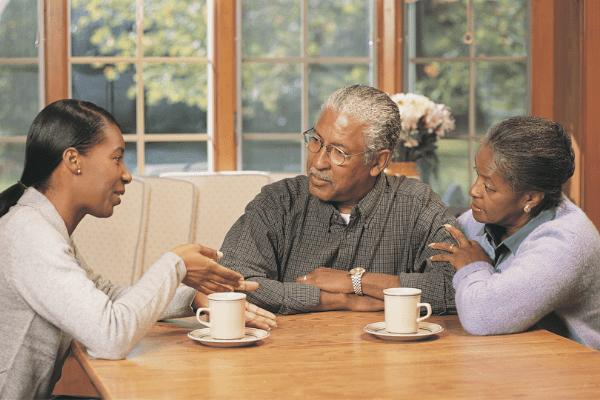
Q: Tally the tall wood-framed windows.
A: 4